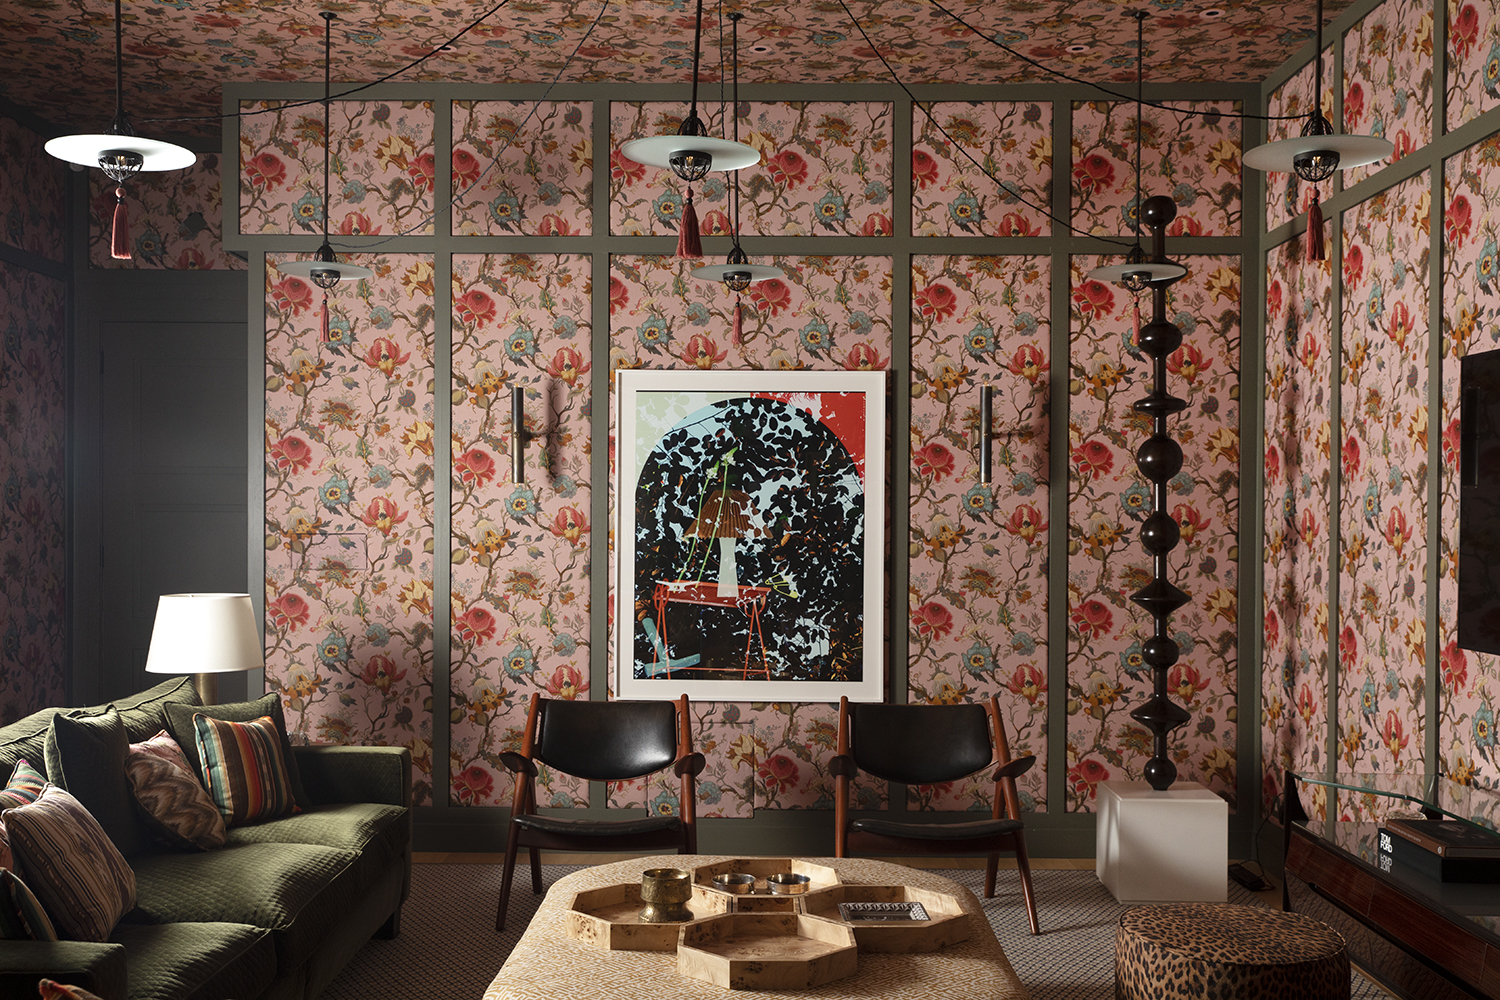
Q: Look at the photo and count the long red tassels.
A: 6